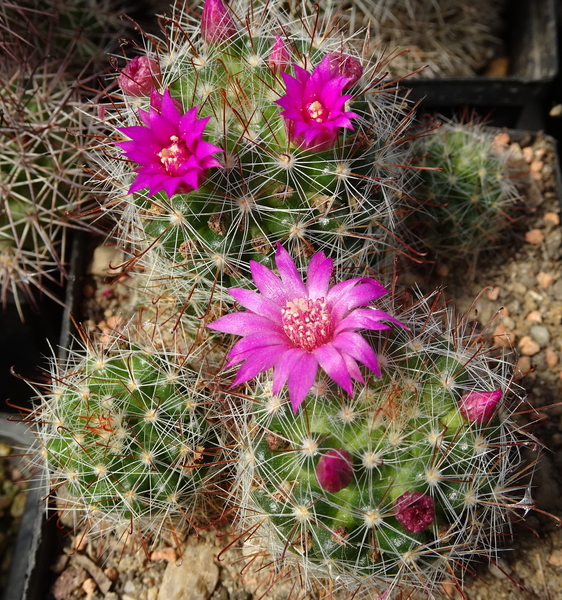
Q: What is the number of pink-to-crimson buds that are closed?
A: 7